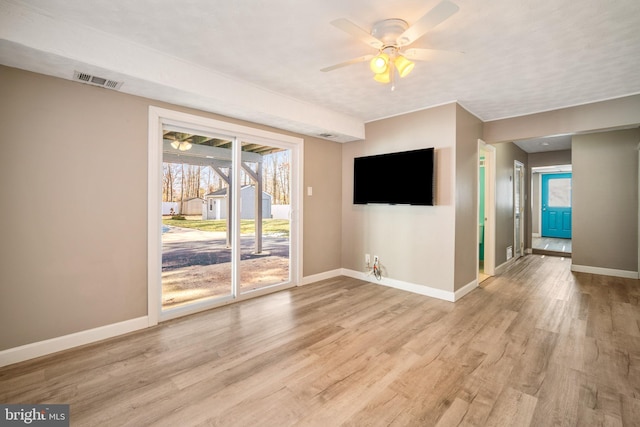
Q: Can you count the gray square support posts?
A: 2